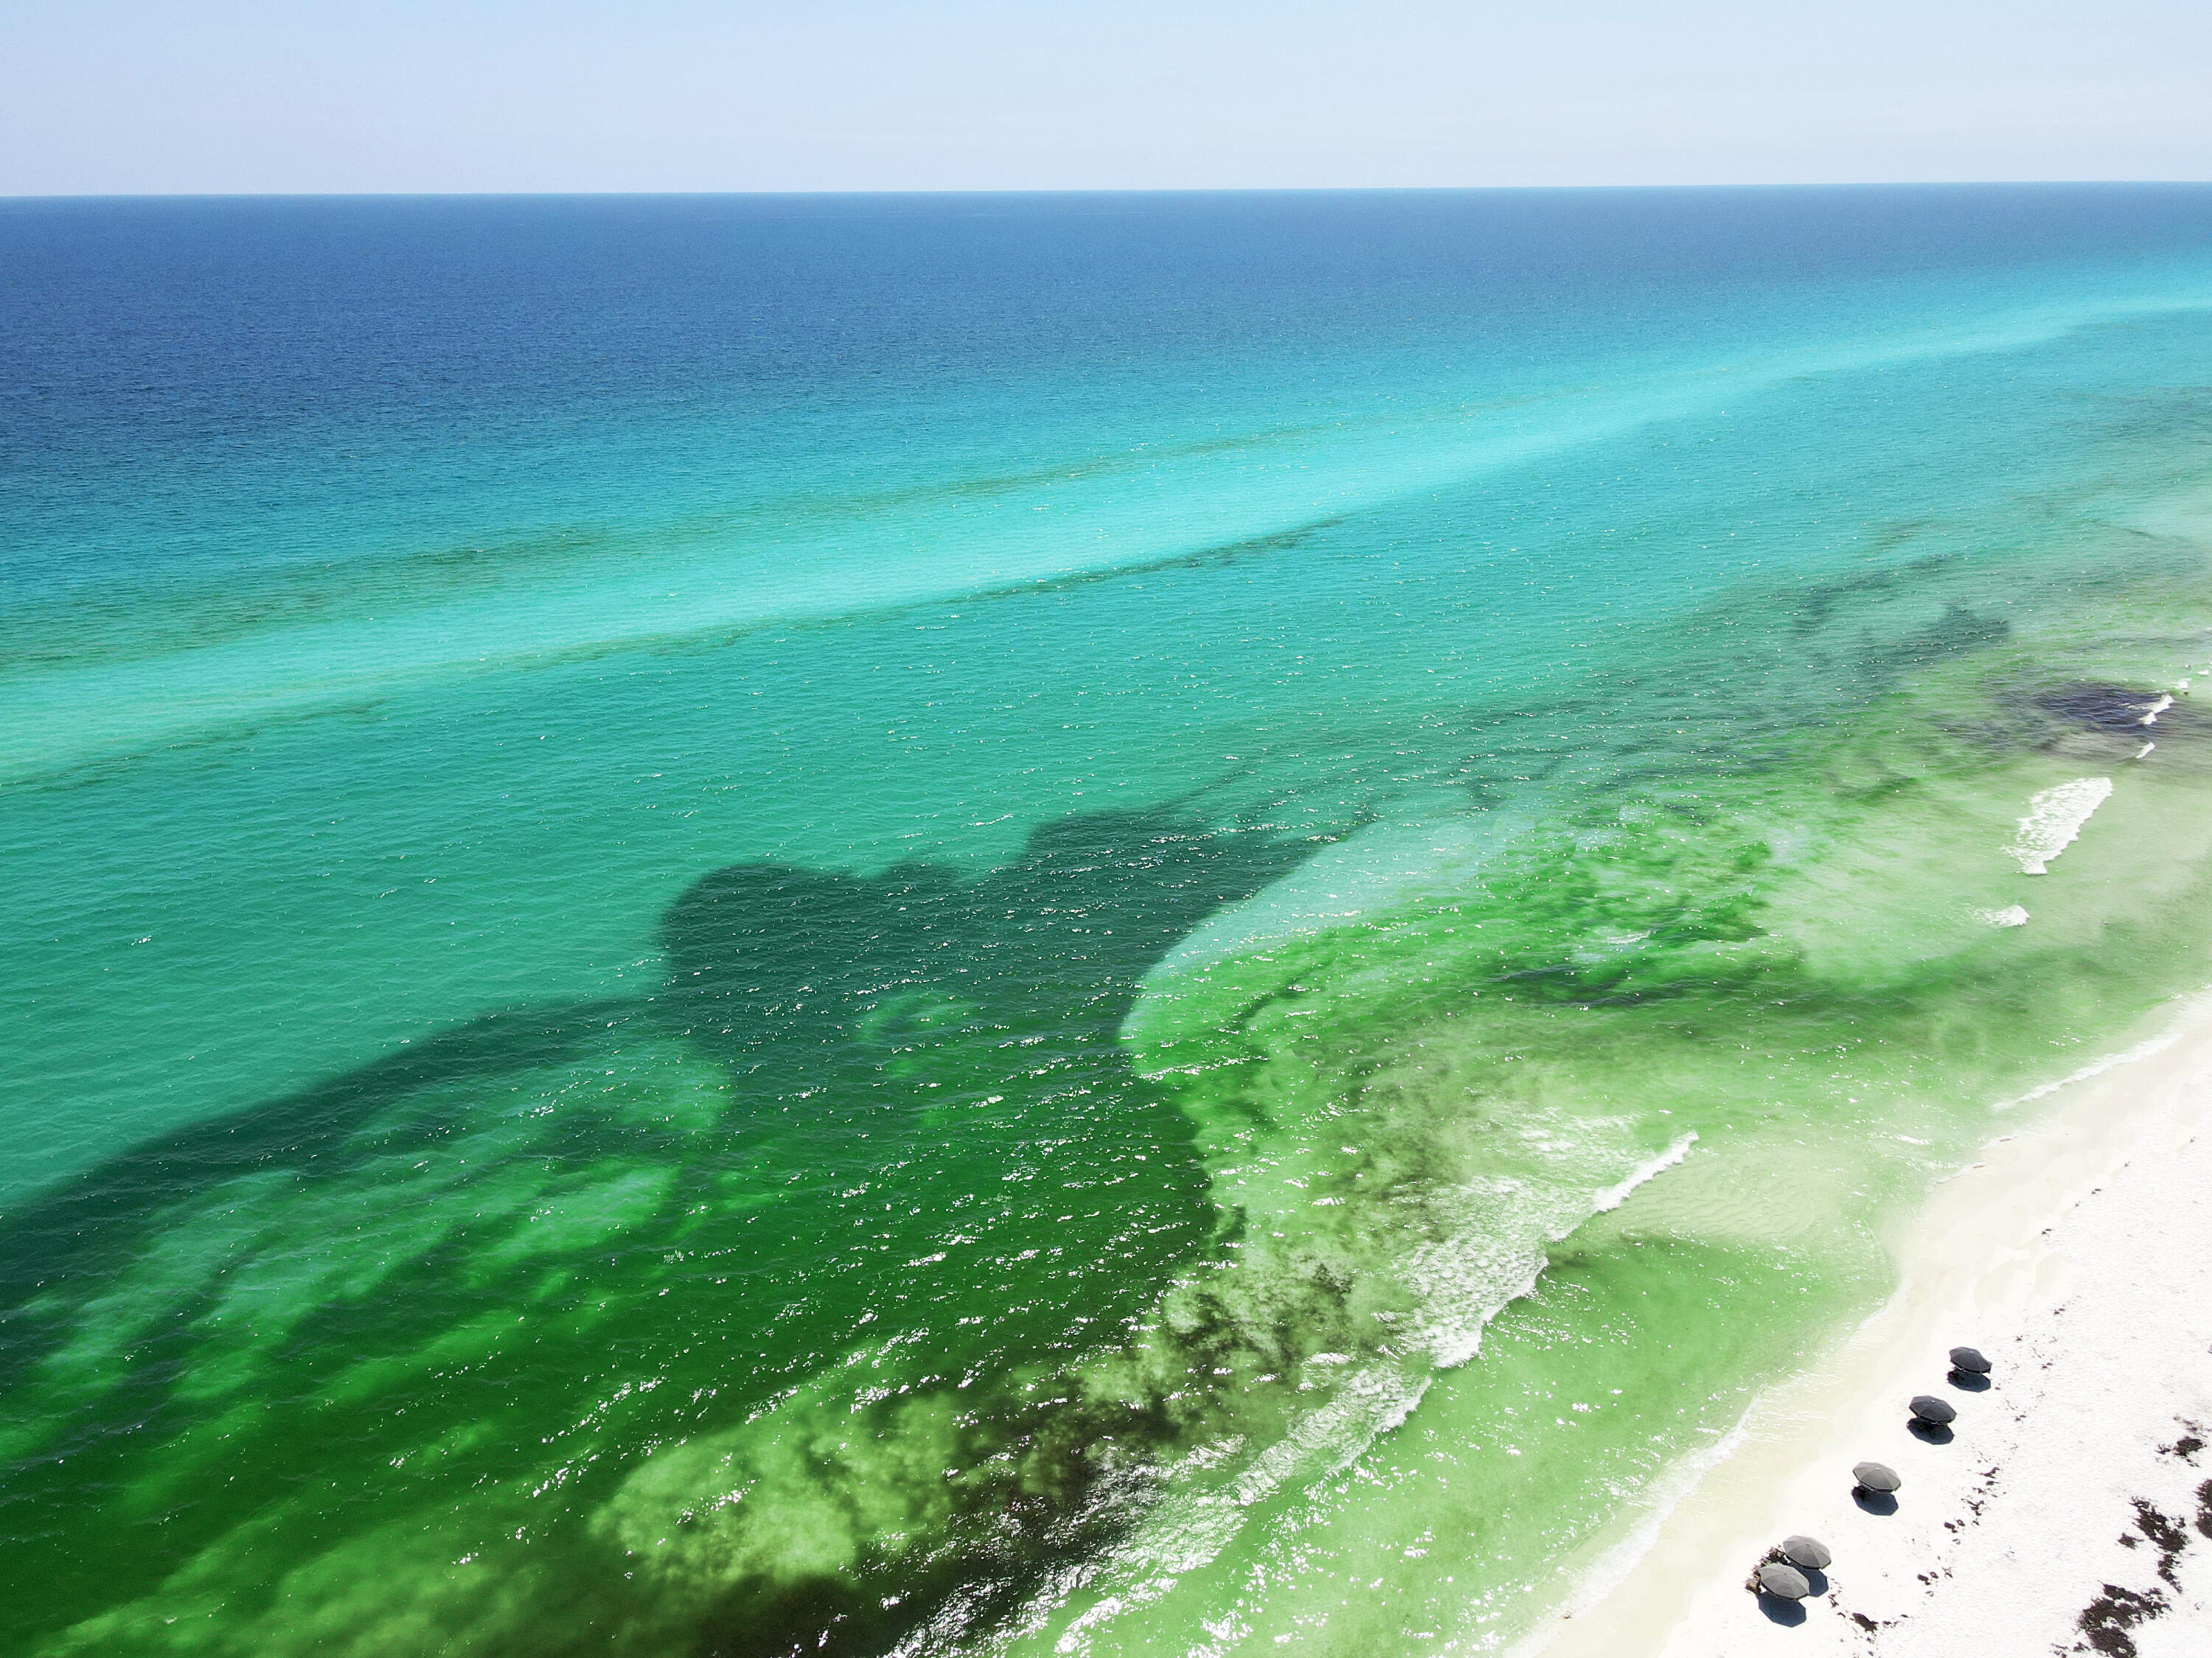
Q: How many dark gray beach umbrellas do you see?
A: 5